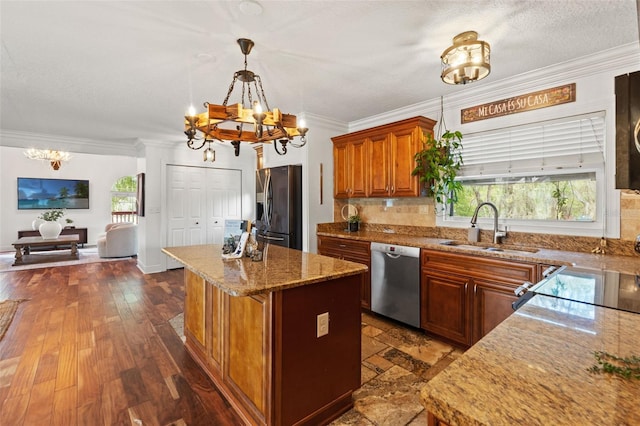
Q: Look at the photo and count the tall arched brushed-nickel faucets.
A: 1